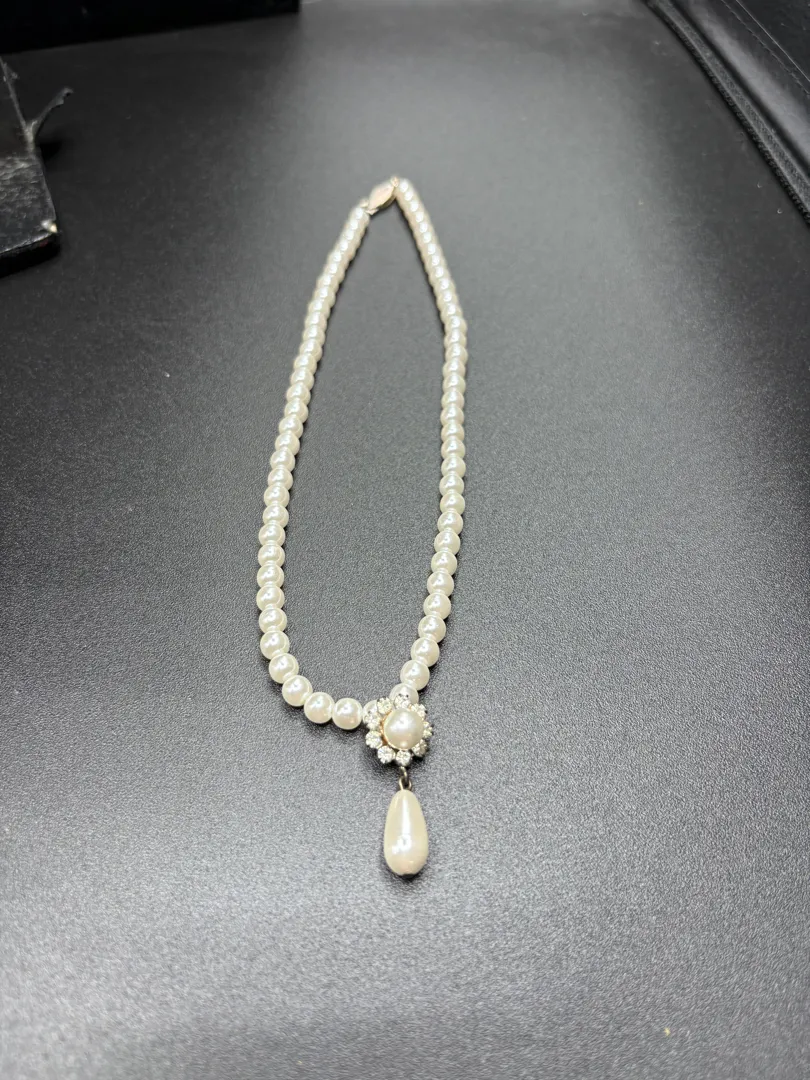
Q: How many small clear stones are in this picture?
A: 9